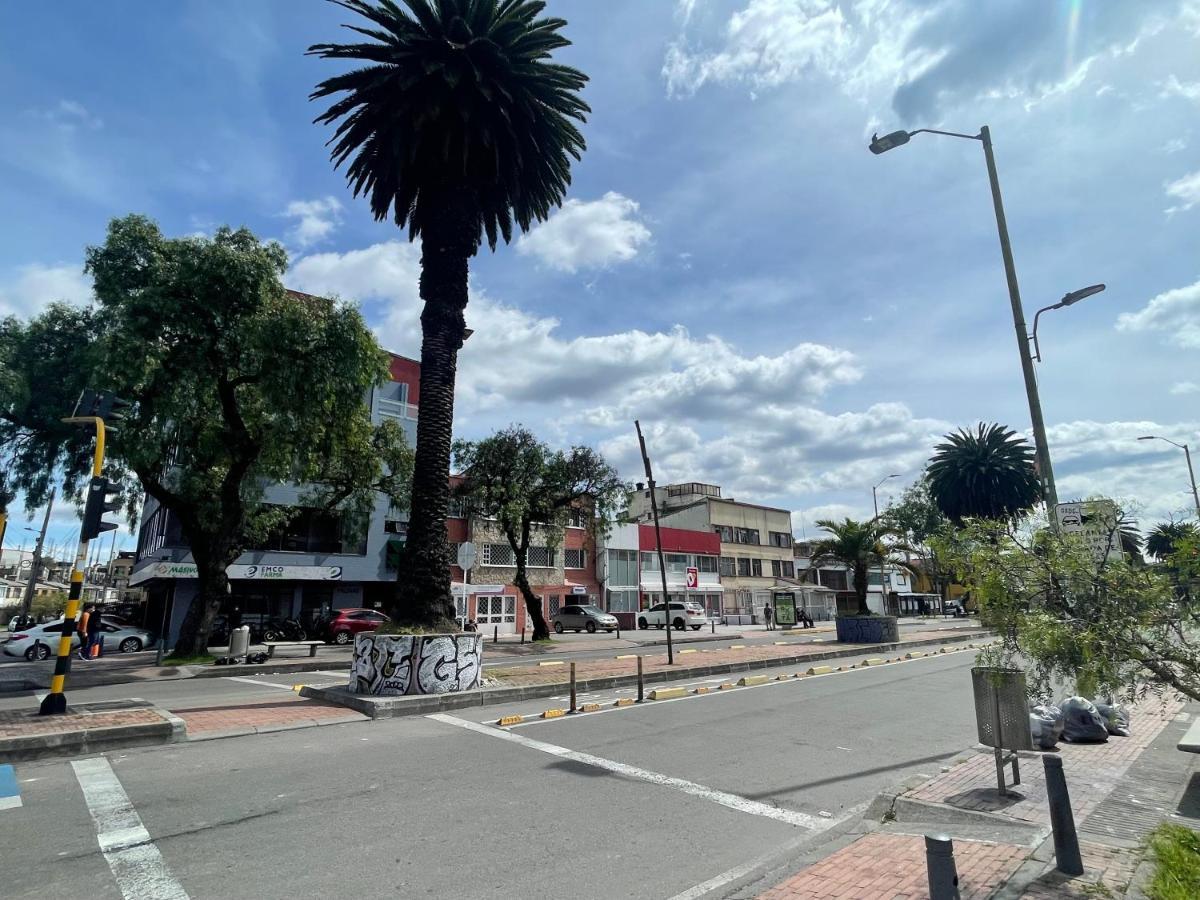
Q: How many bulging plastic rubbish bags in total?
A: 3